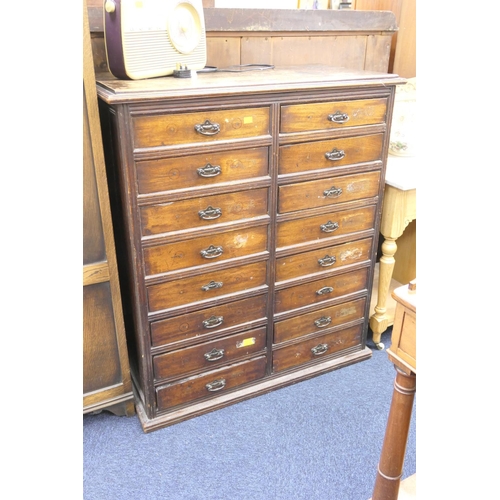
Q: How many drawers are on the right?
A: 8